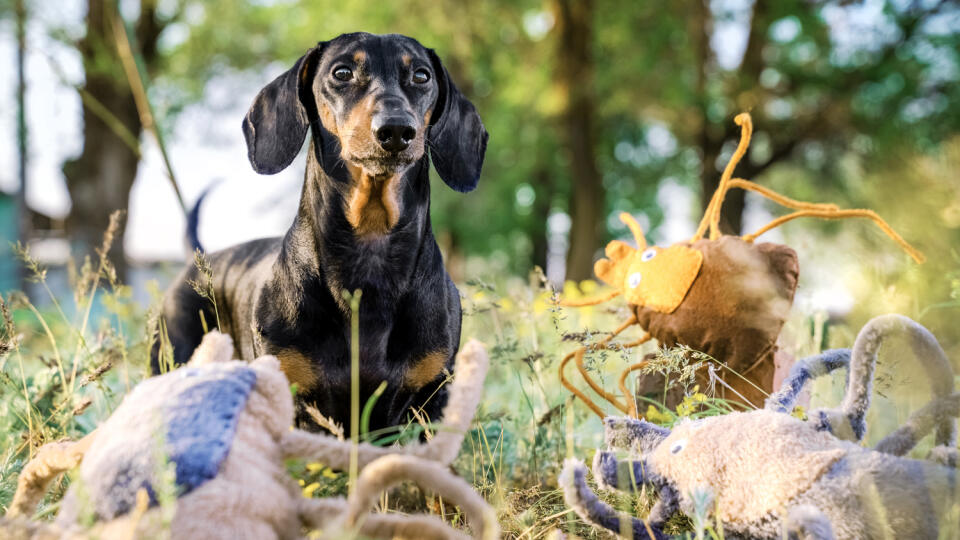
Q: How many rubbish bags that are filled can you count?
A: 0